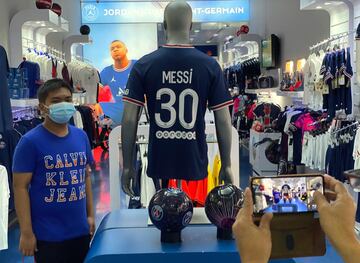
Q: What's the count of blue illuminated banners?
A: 1